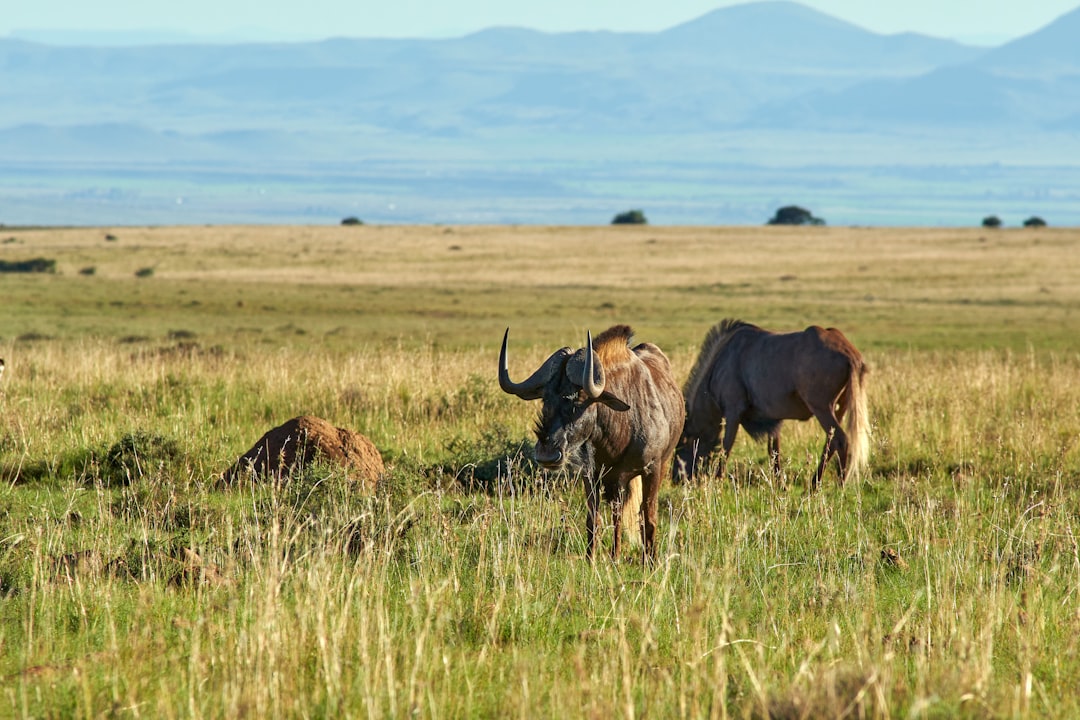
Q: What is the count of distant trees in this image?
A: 5